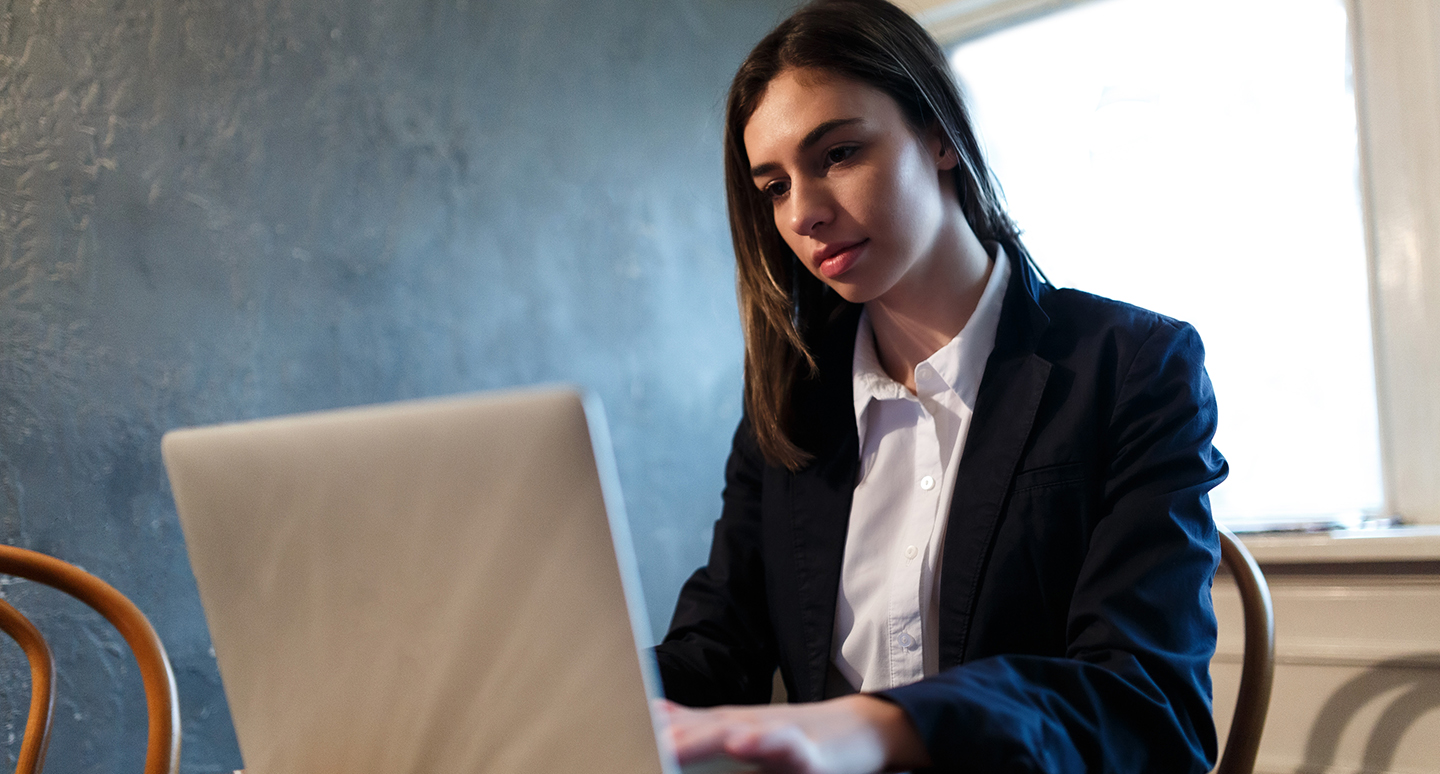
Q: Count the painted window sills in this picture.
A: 1